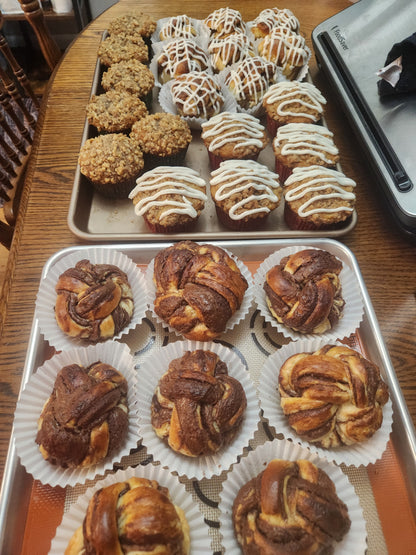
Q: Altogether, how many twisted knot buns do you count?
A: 8